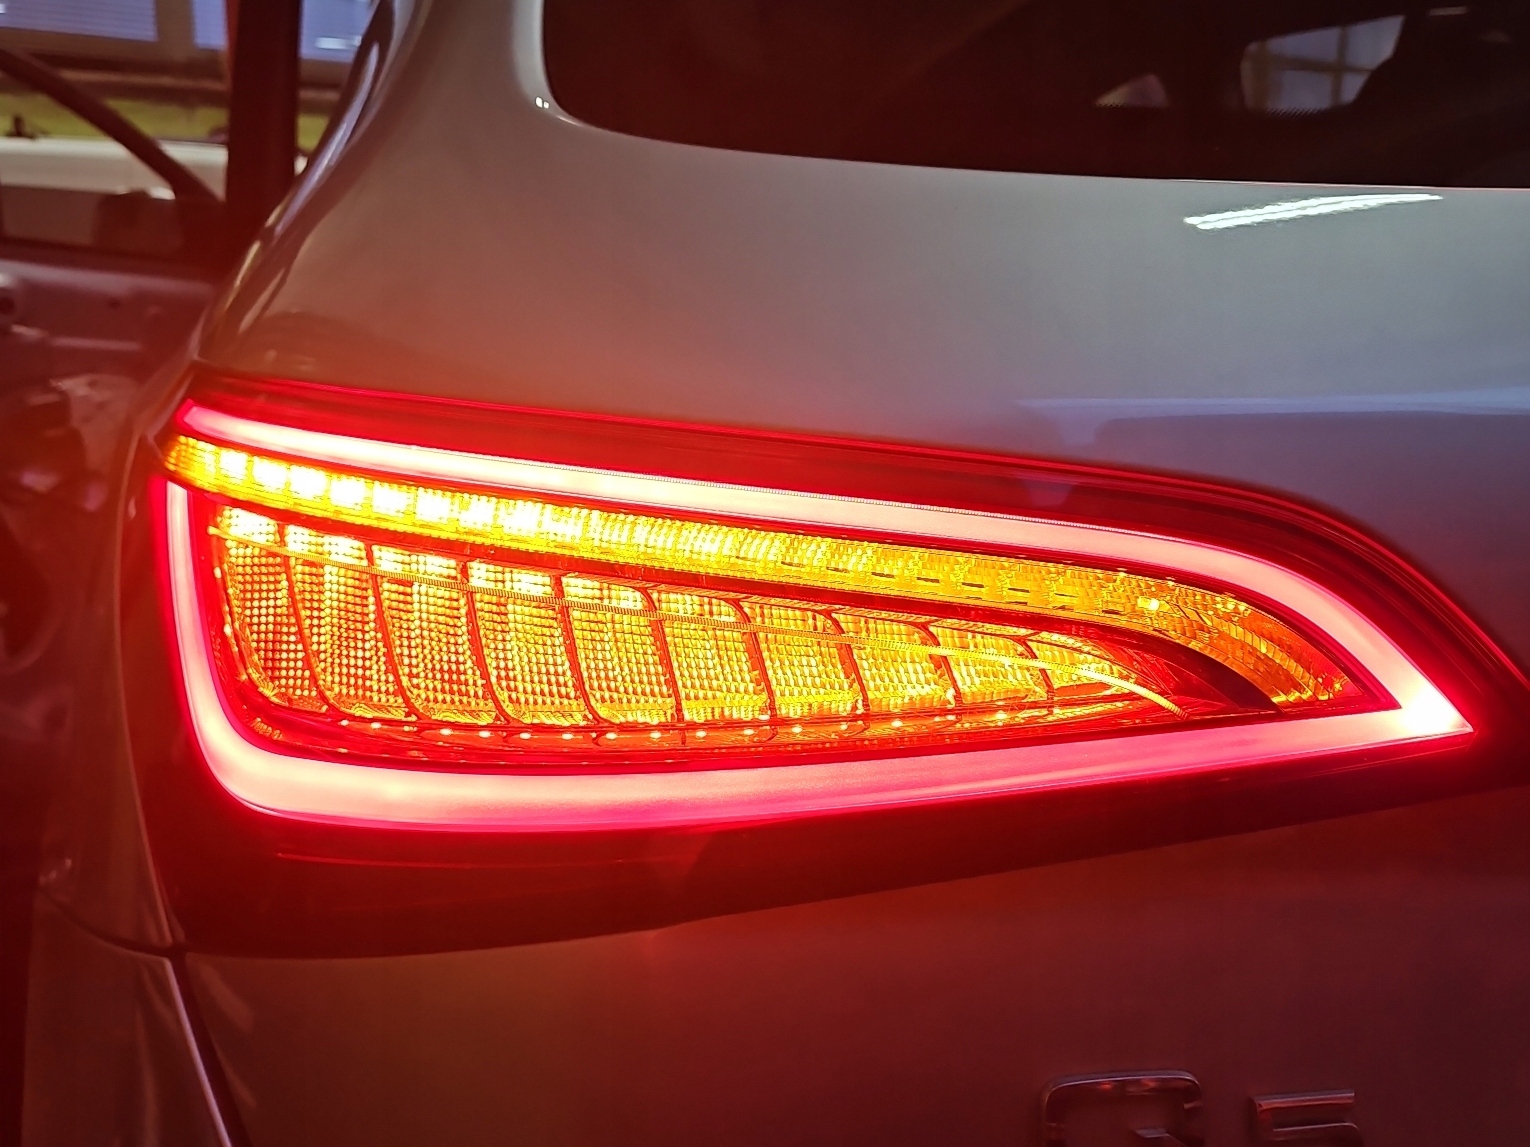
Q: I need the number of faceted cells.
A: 10